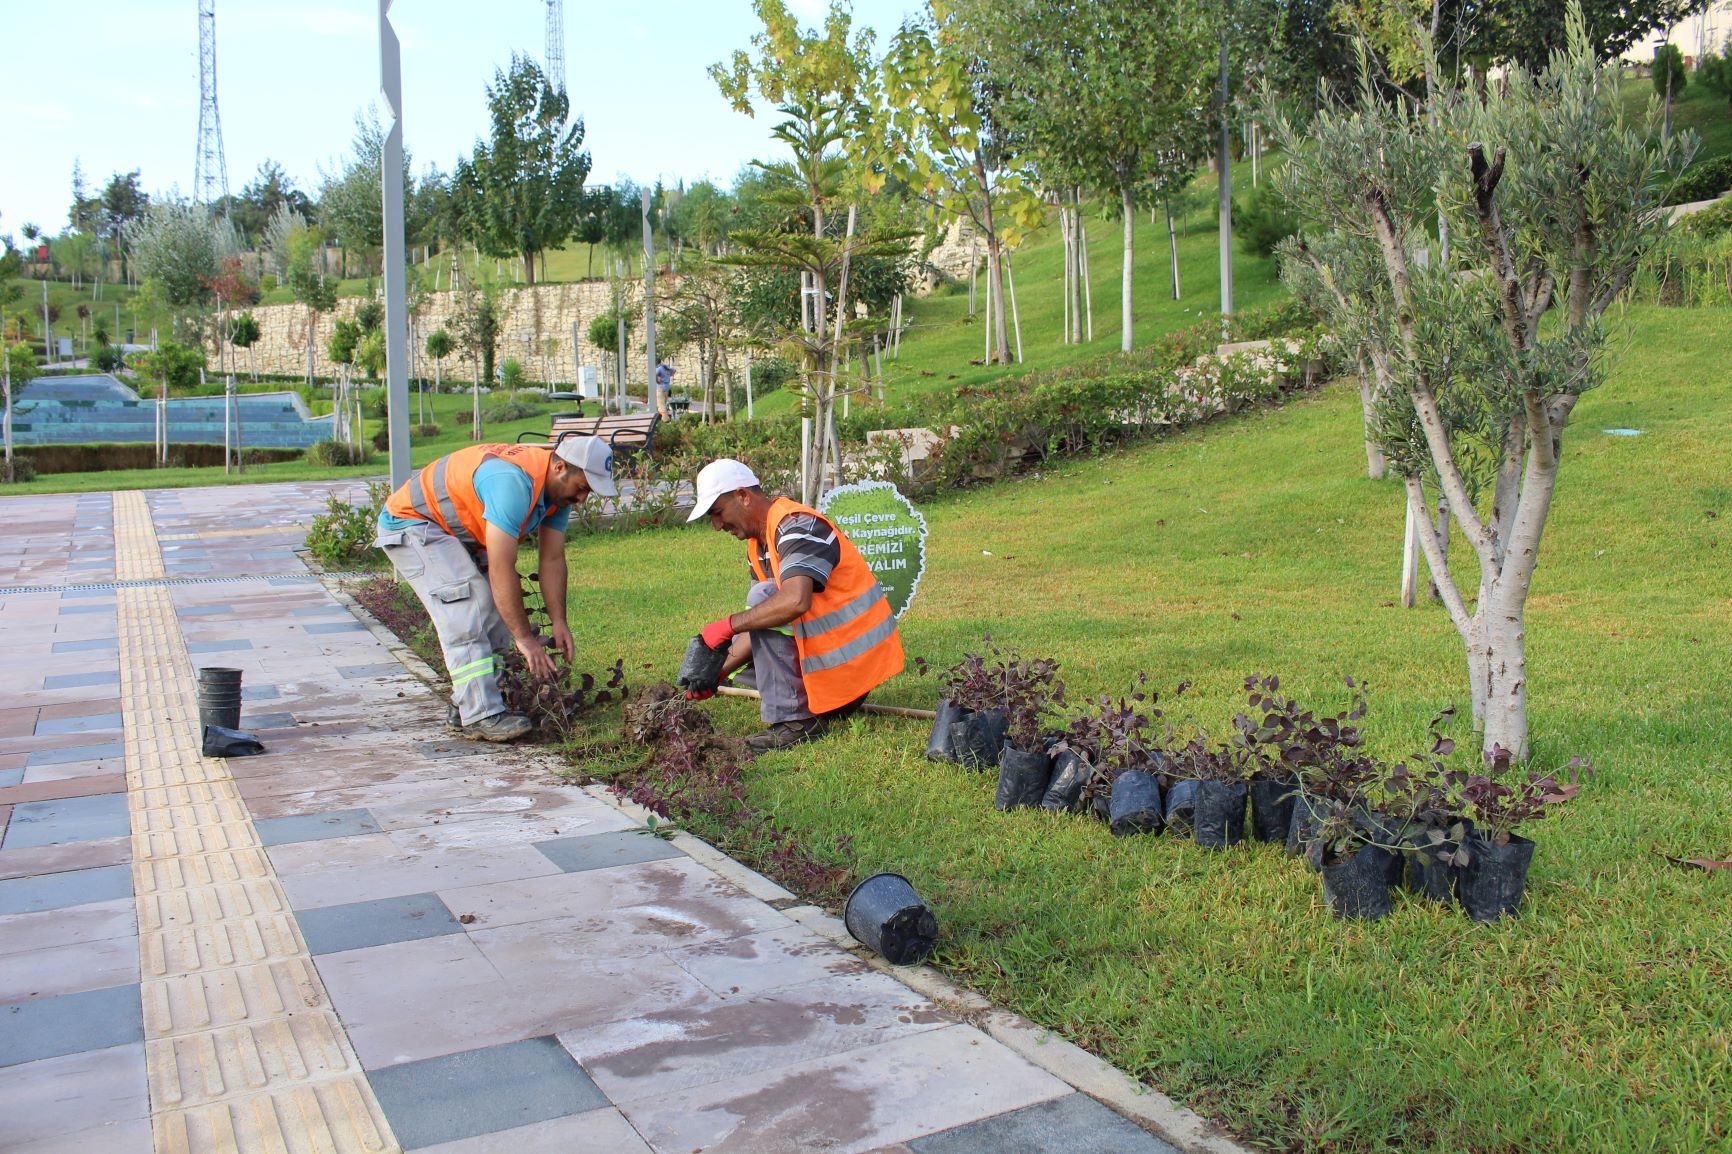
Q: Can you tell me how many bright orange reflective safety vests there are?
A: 2